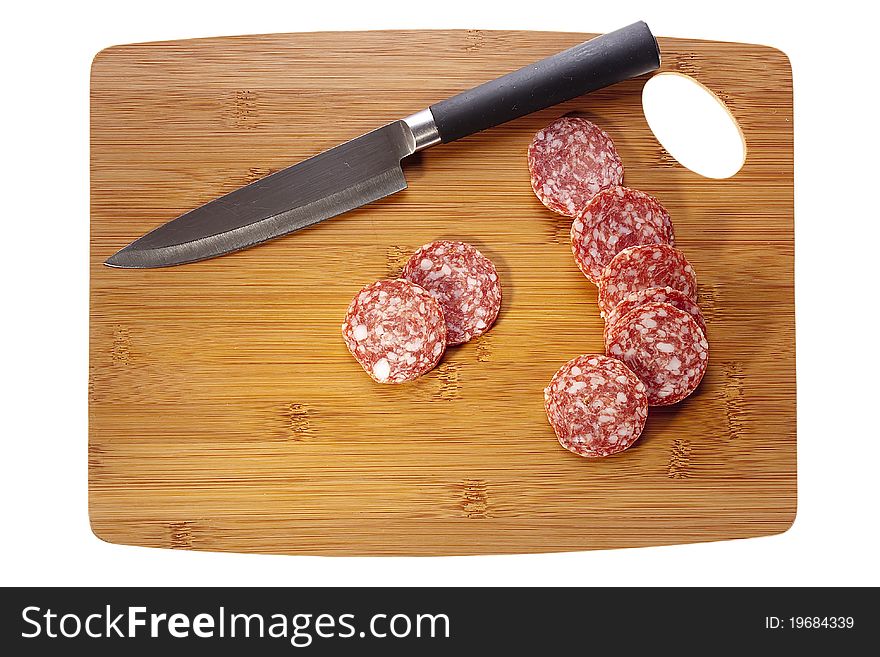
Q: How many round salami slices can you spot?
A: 8